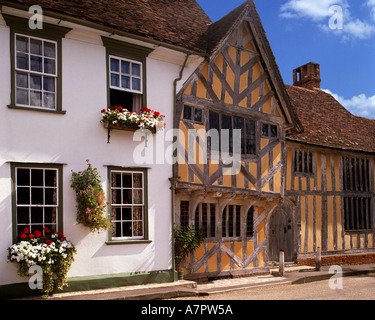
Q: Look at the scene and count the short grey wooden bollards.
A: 2